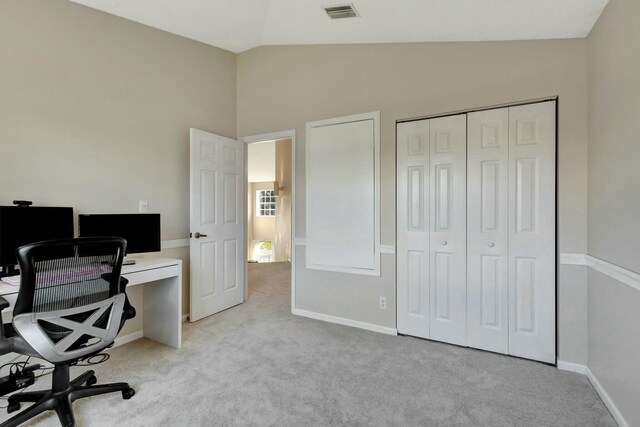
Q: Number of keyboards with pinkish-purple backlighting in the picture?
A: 1